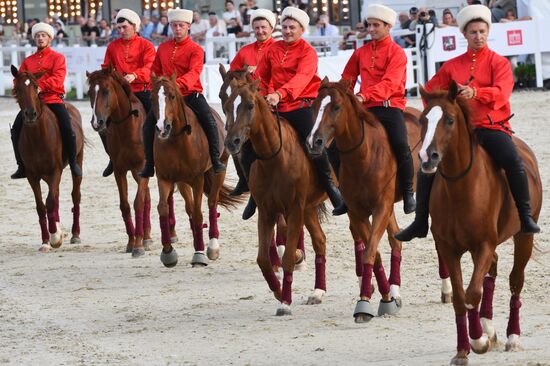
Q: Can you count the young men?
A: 7